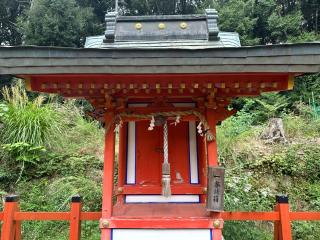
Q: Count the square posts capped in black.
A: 3